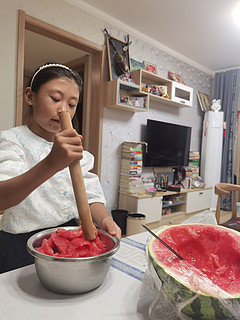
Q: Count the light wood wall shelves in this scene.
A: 2